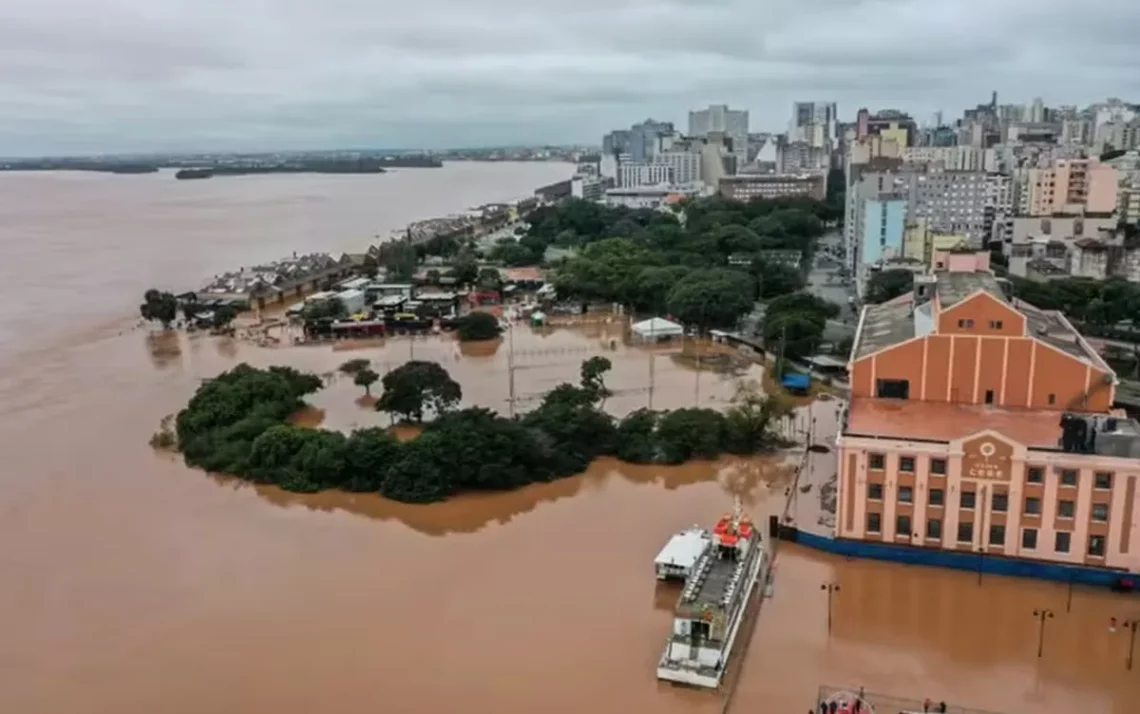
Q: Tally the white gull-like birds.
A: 0